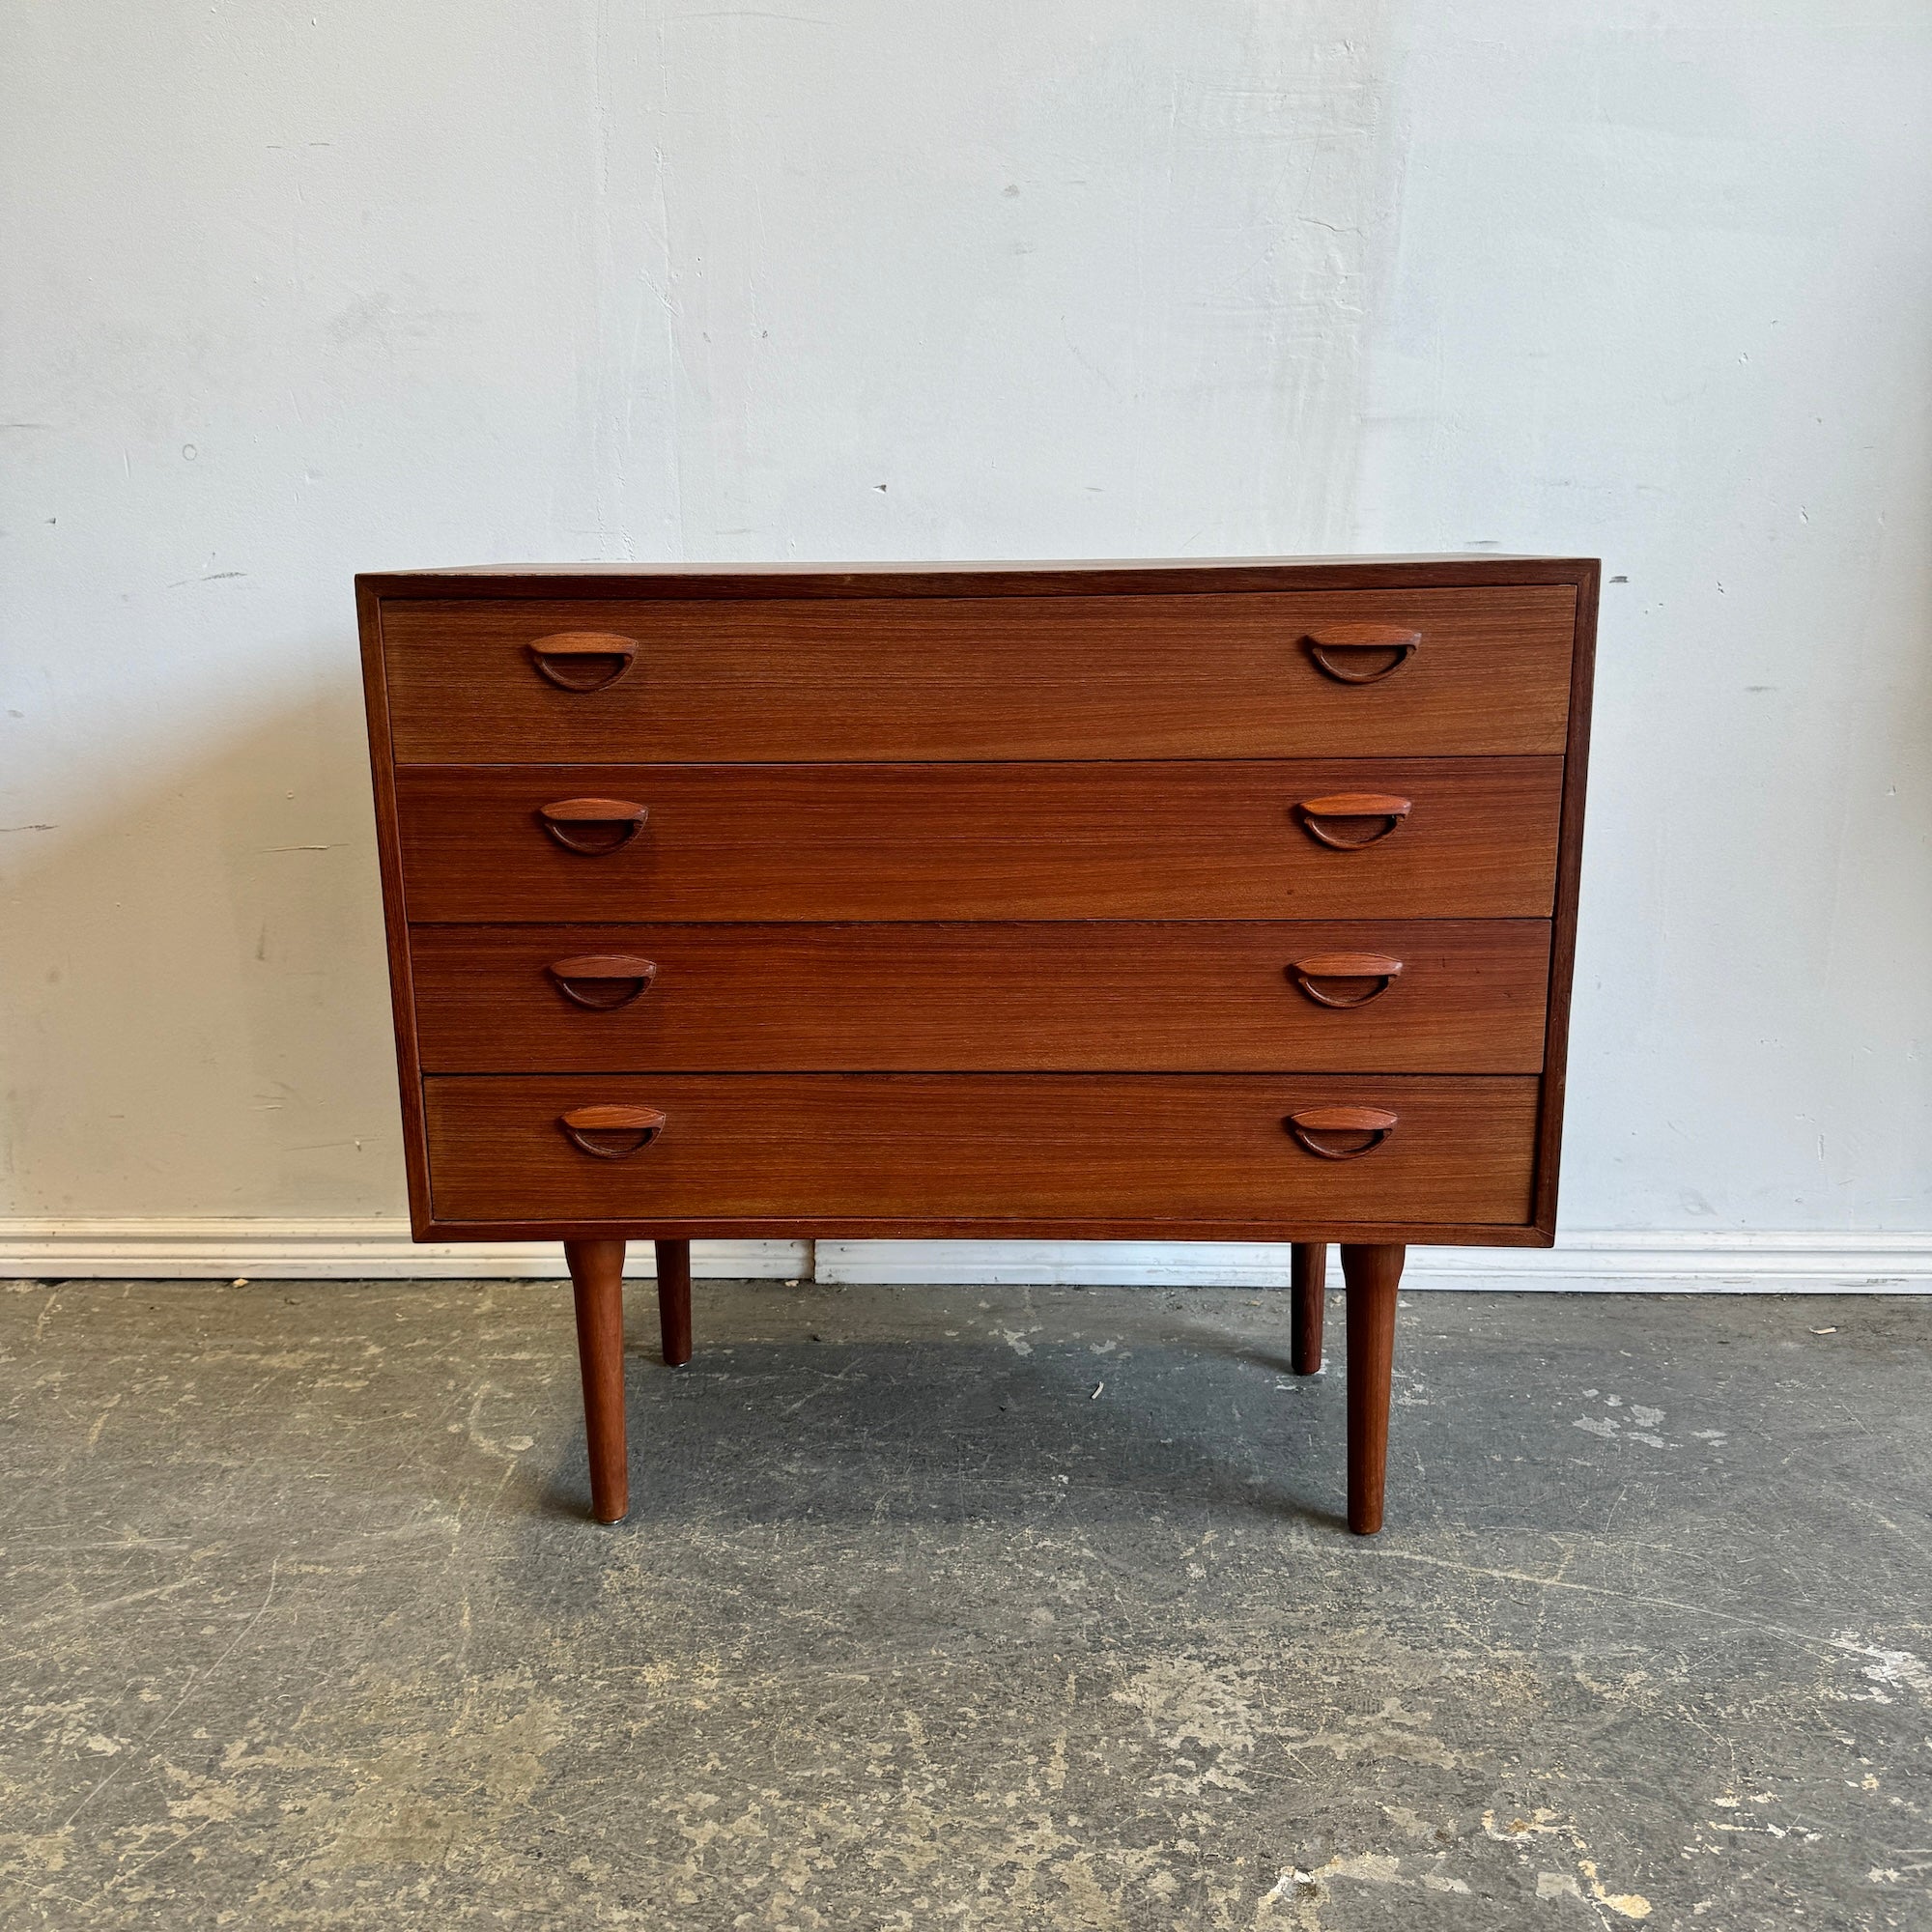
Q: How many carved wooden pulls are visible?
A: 8